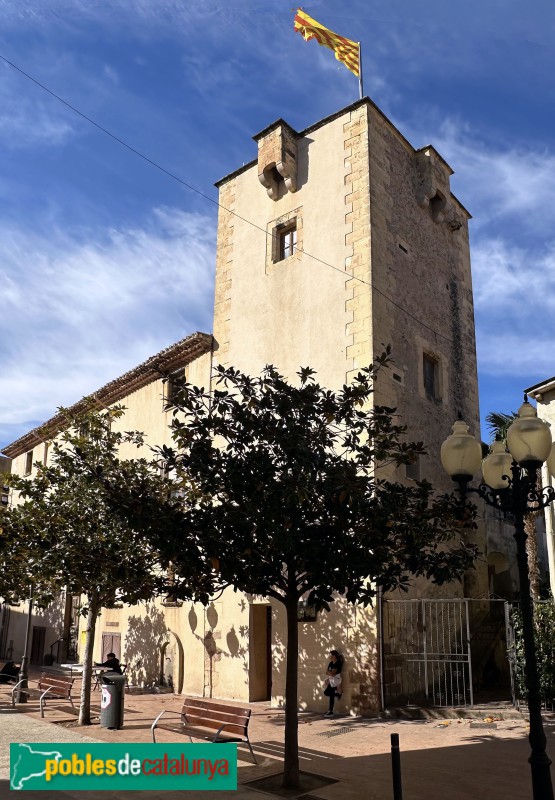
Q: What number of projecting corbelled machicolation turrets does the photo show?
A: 2